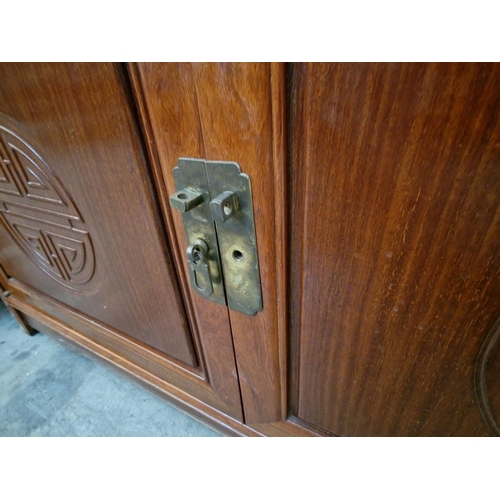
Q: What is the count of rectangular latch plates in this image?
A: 2